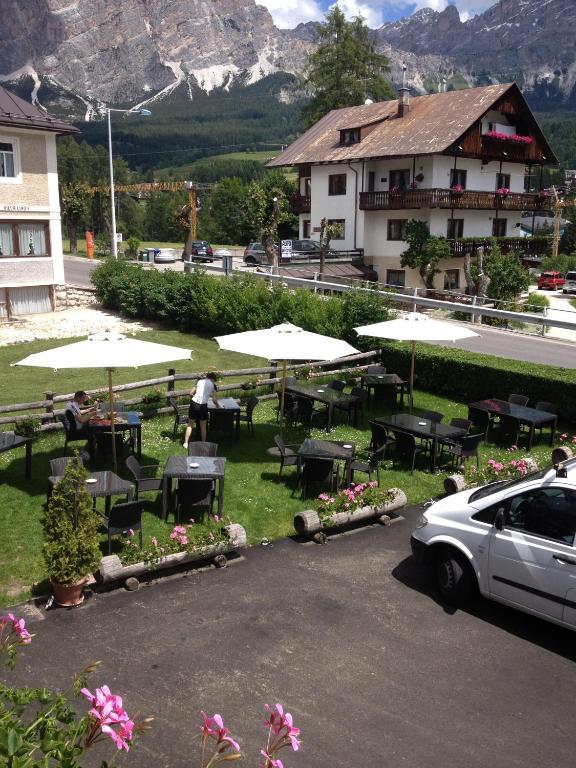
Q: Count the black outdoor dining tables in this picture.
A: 10